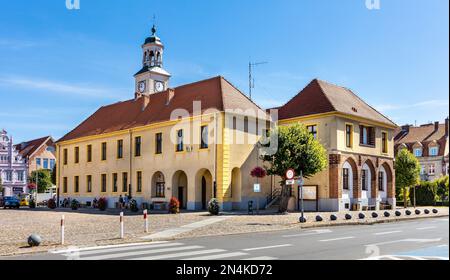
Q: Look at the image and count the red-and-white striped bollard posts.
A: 3